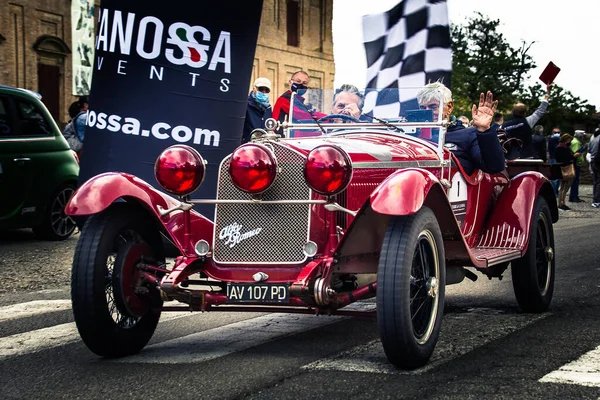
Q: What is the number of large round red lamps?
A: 3